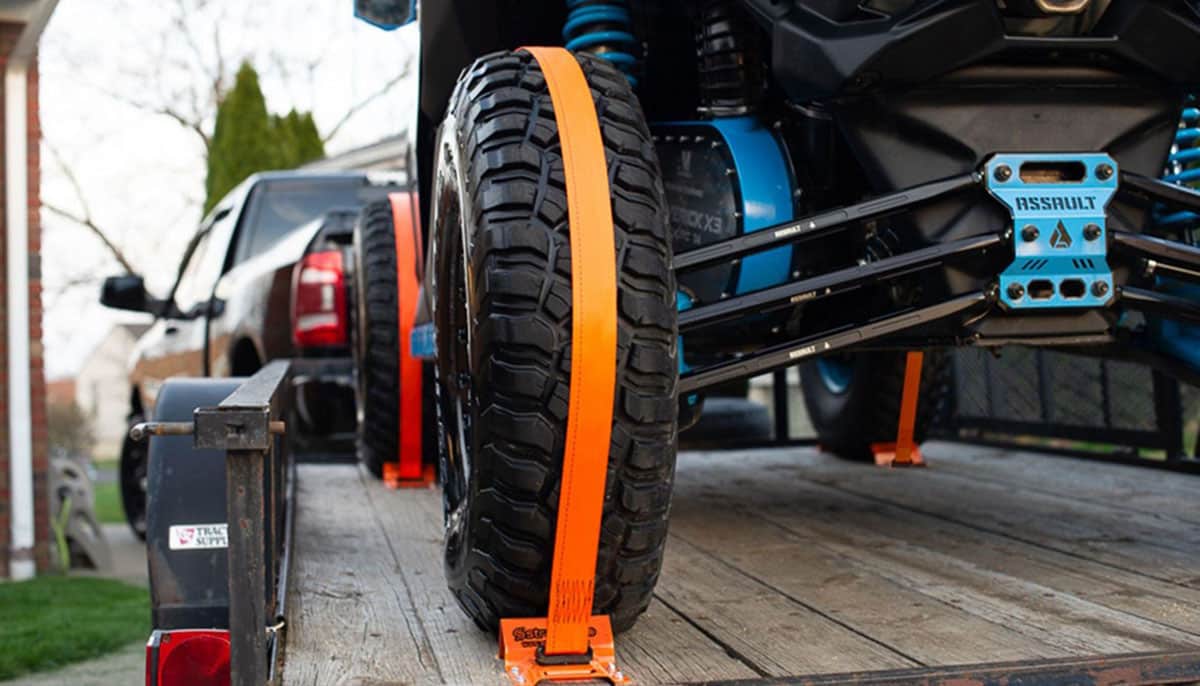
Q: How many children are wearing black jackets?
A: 0